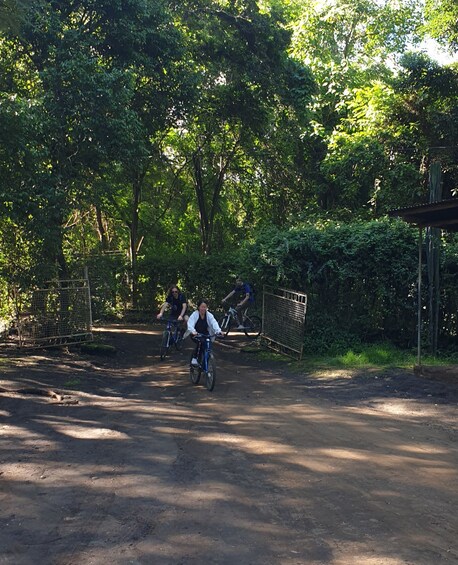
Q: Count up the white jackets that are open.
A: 1